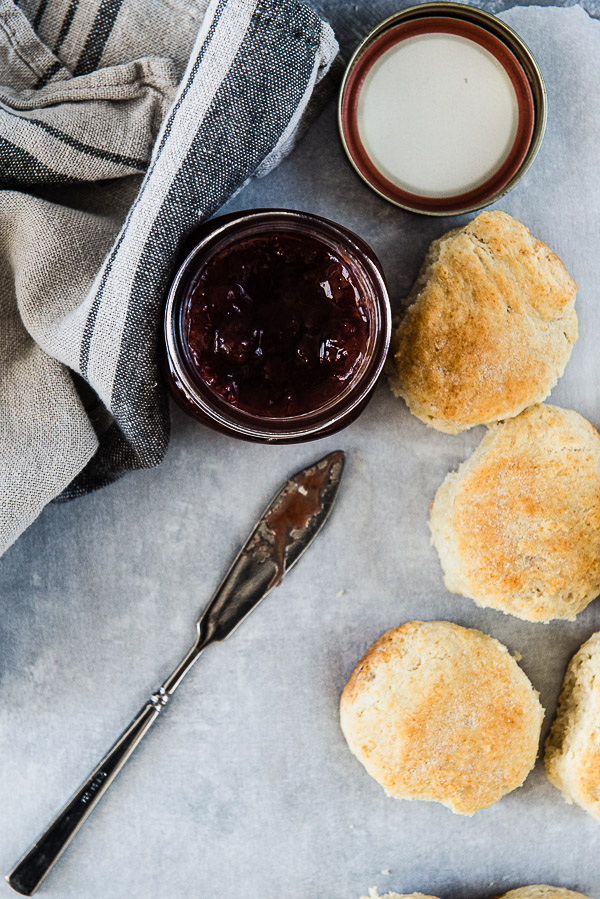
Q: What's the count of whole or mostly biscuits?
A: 3